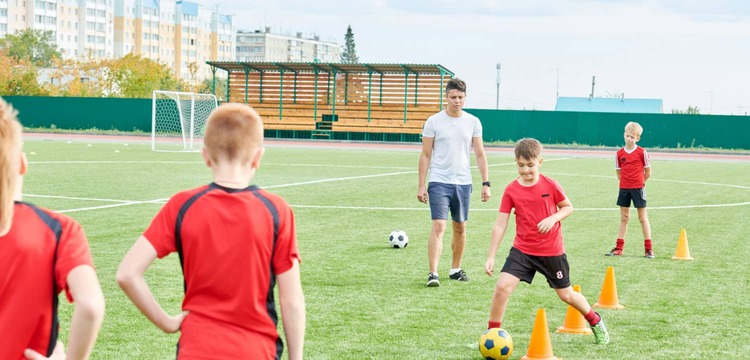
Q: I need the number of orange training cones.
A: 4